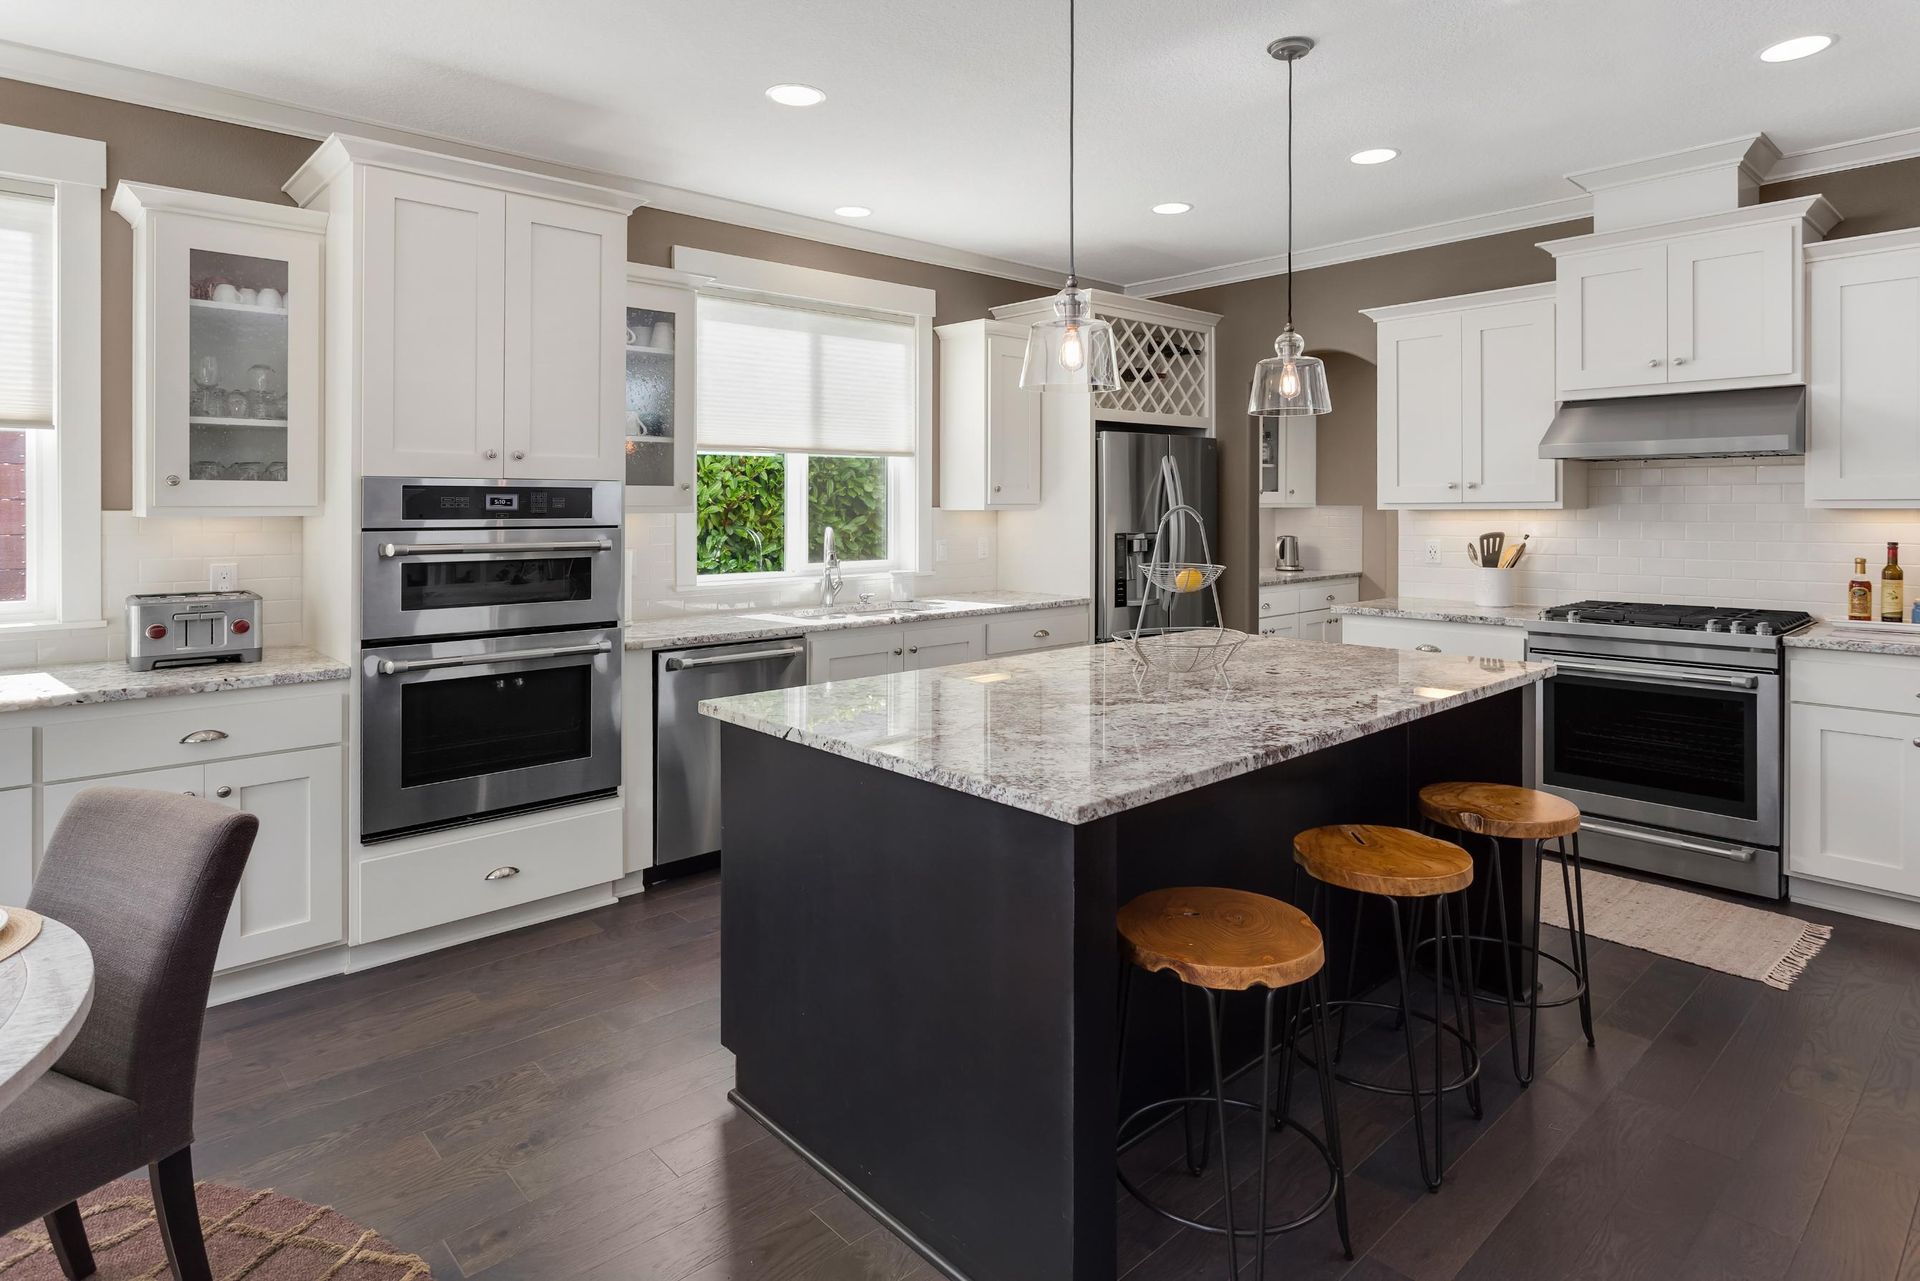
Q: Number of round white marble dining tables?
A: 1